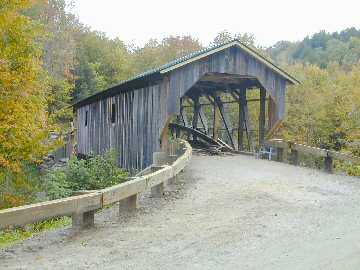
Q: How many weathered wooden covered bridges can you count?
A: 1